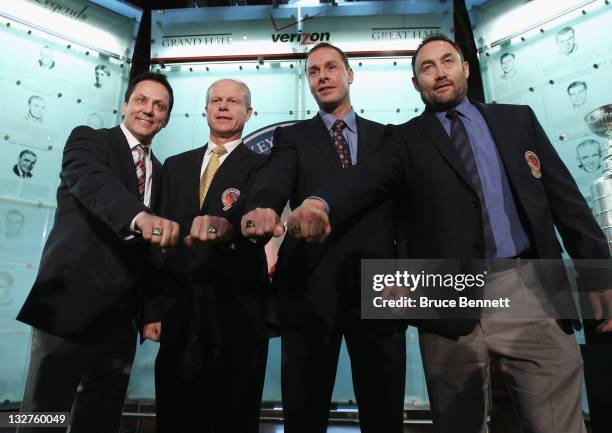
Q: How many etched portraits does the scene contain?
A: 11